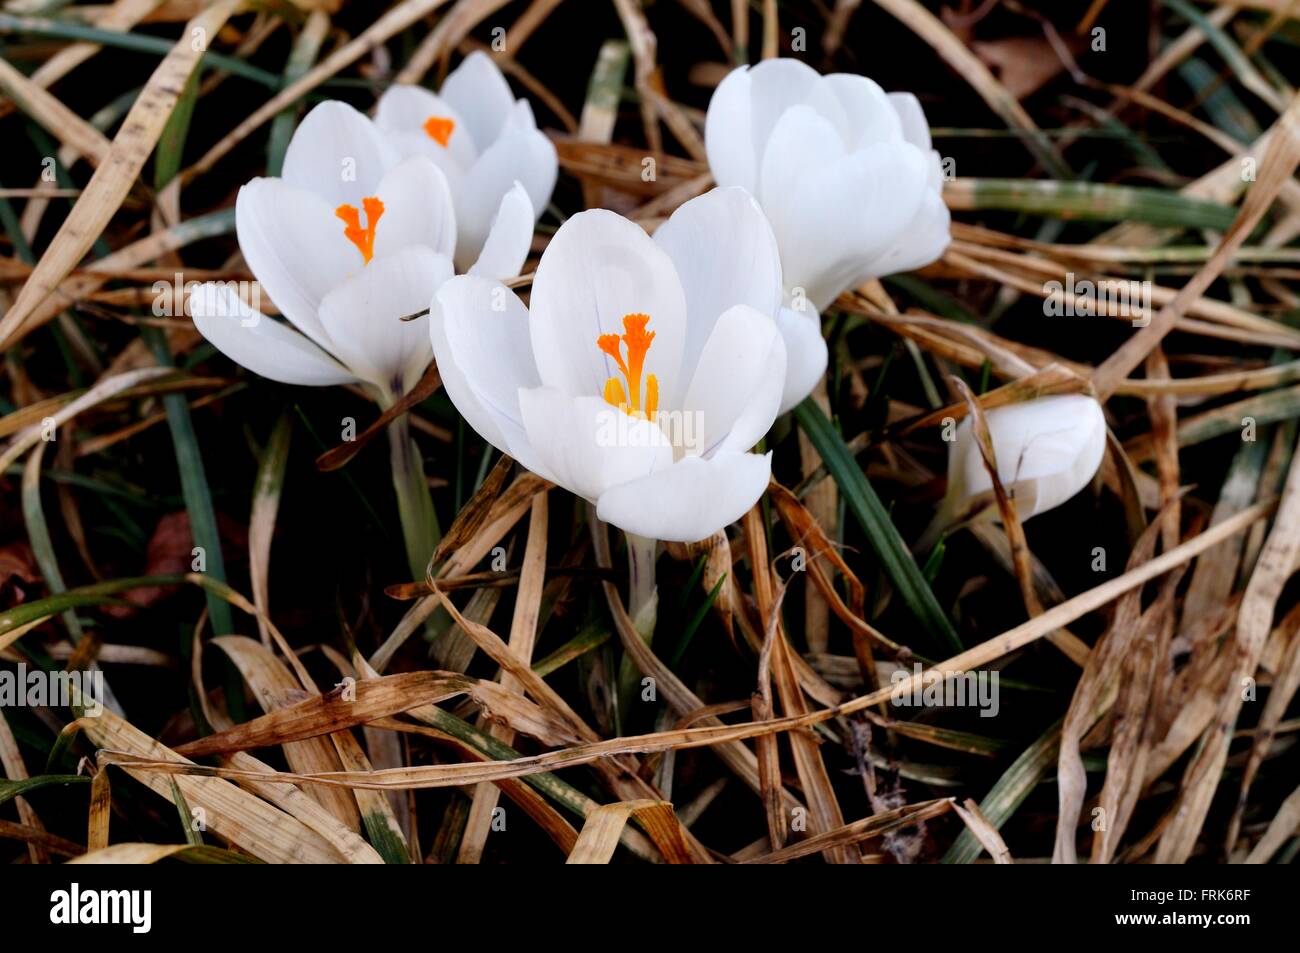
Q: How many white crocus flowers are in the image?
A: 5